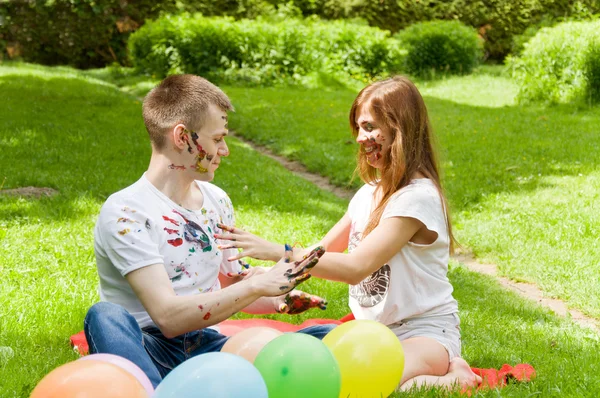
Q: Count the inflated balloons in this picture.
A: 6